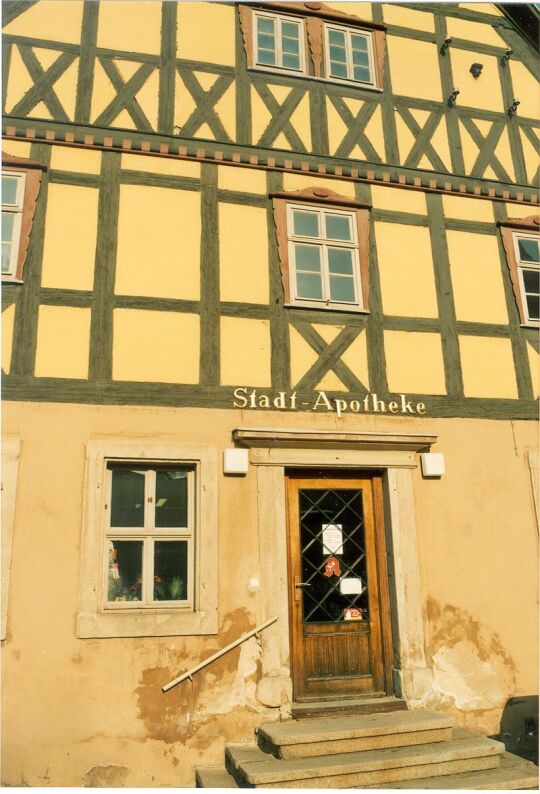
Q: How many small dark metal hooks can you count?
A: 4